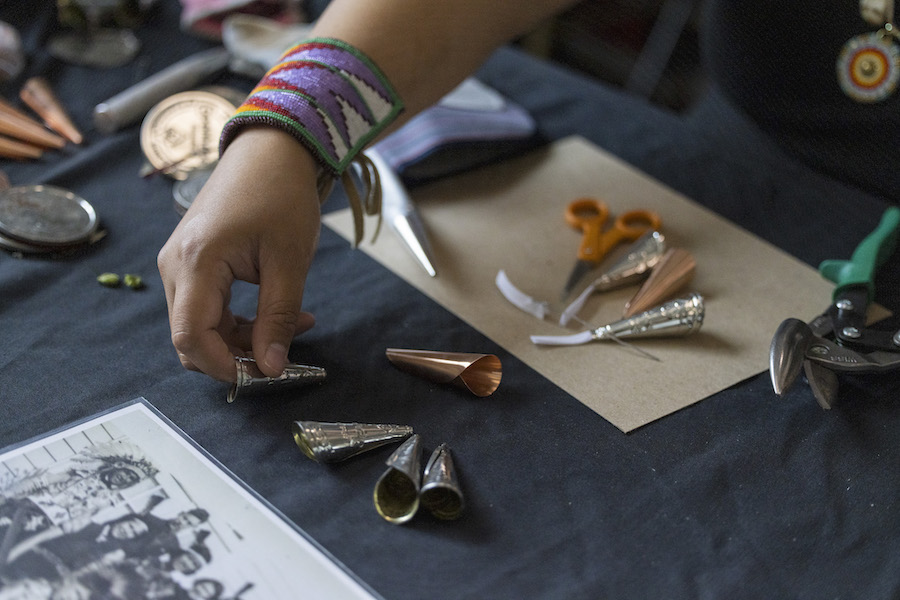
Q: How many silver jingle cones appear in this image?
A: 6